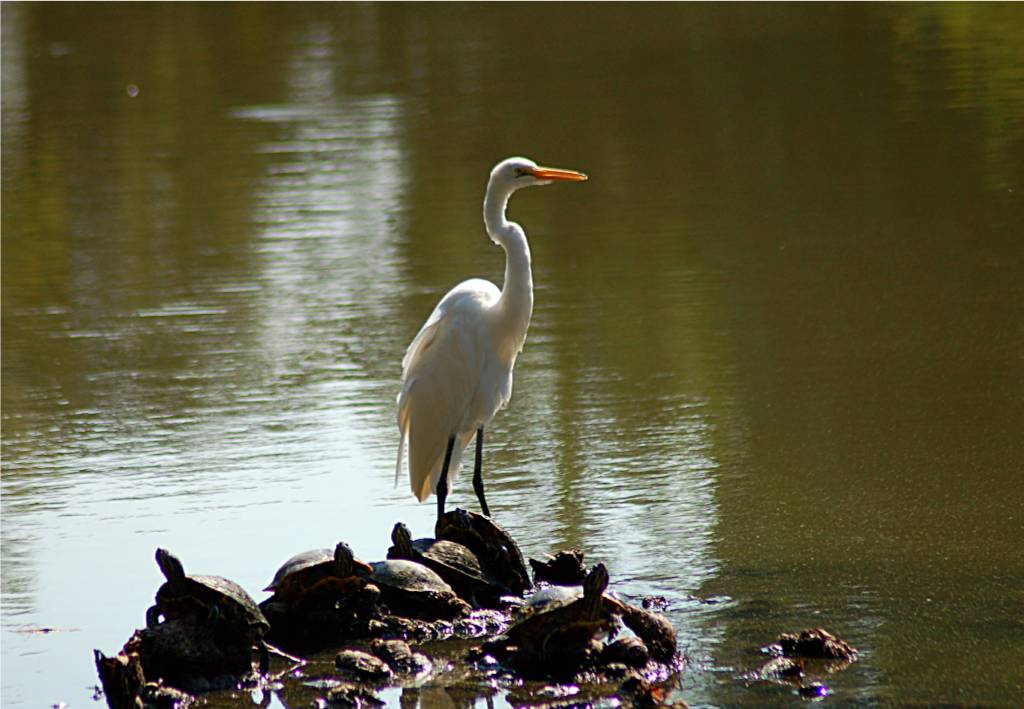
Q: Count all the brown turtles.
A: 6